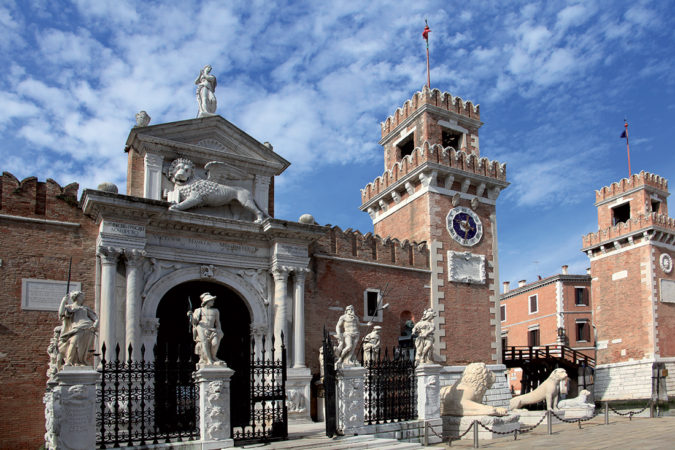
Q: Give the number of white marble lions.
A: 4